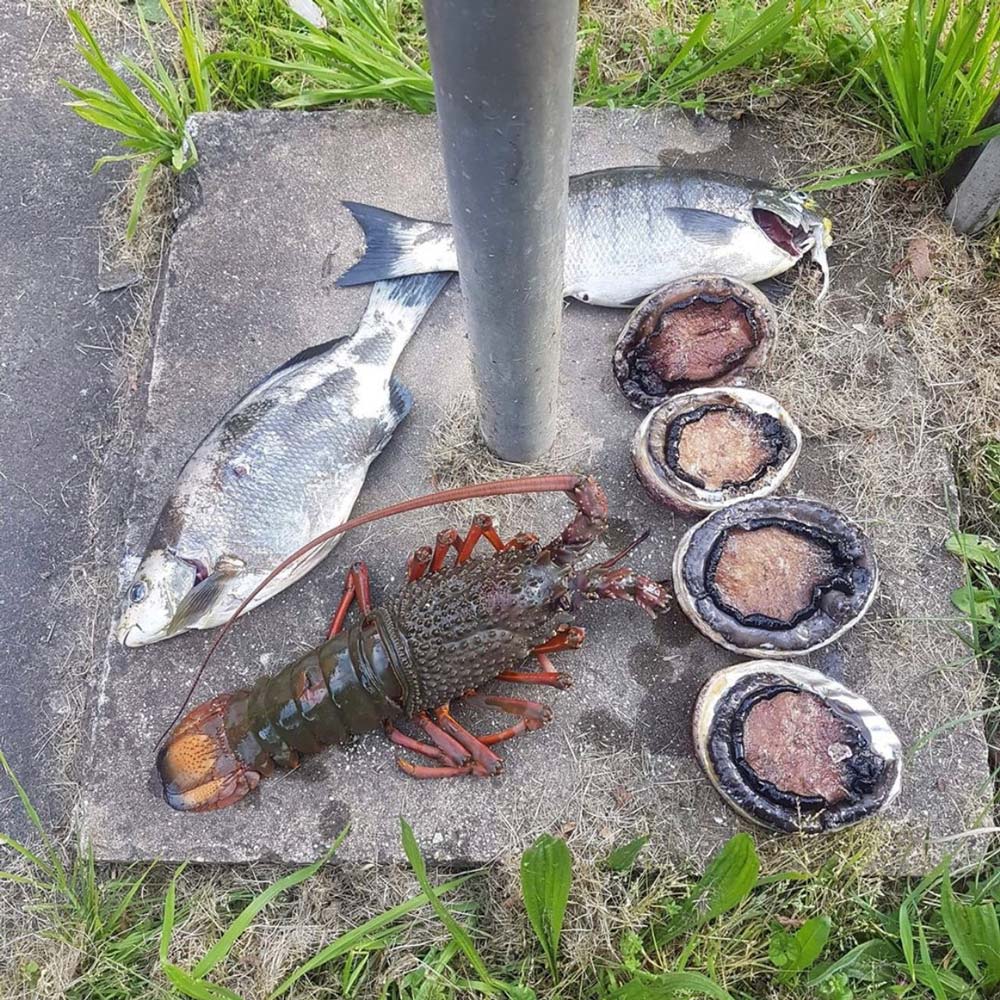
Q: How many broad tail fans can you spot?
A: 1